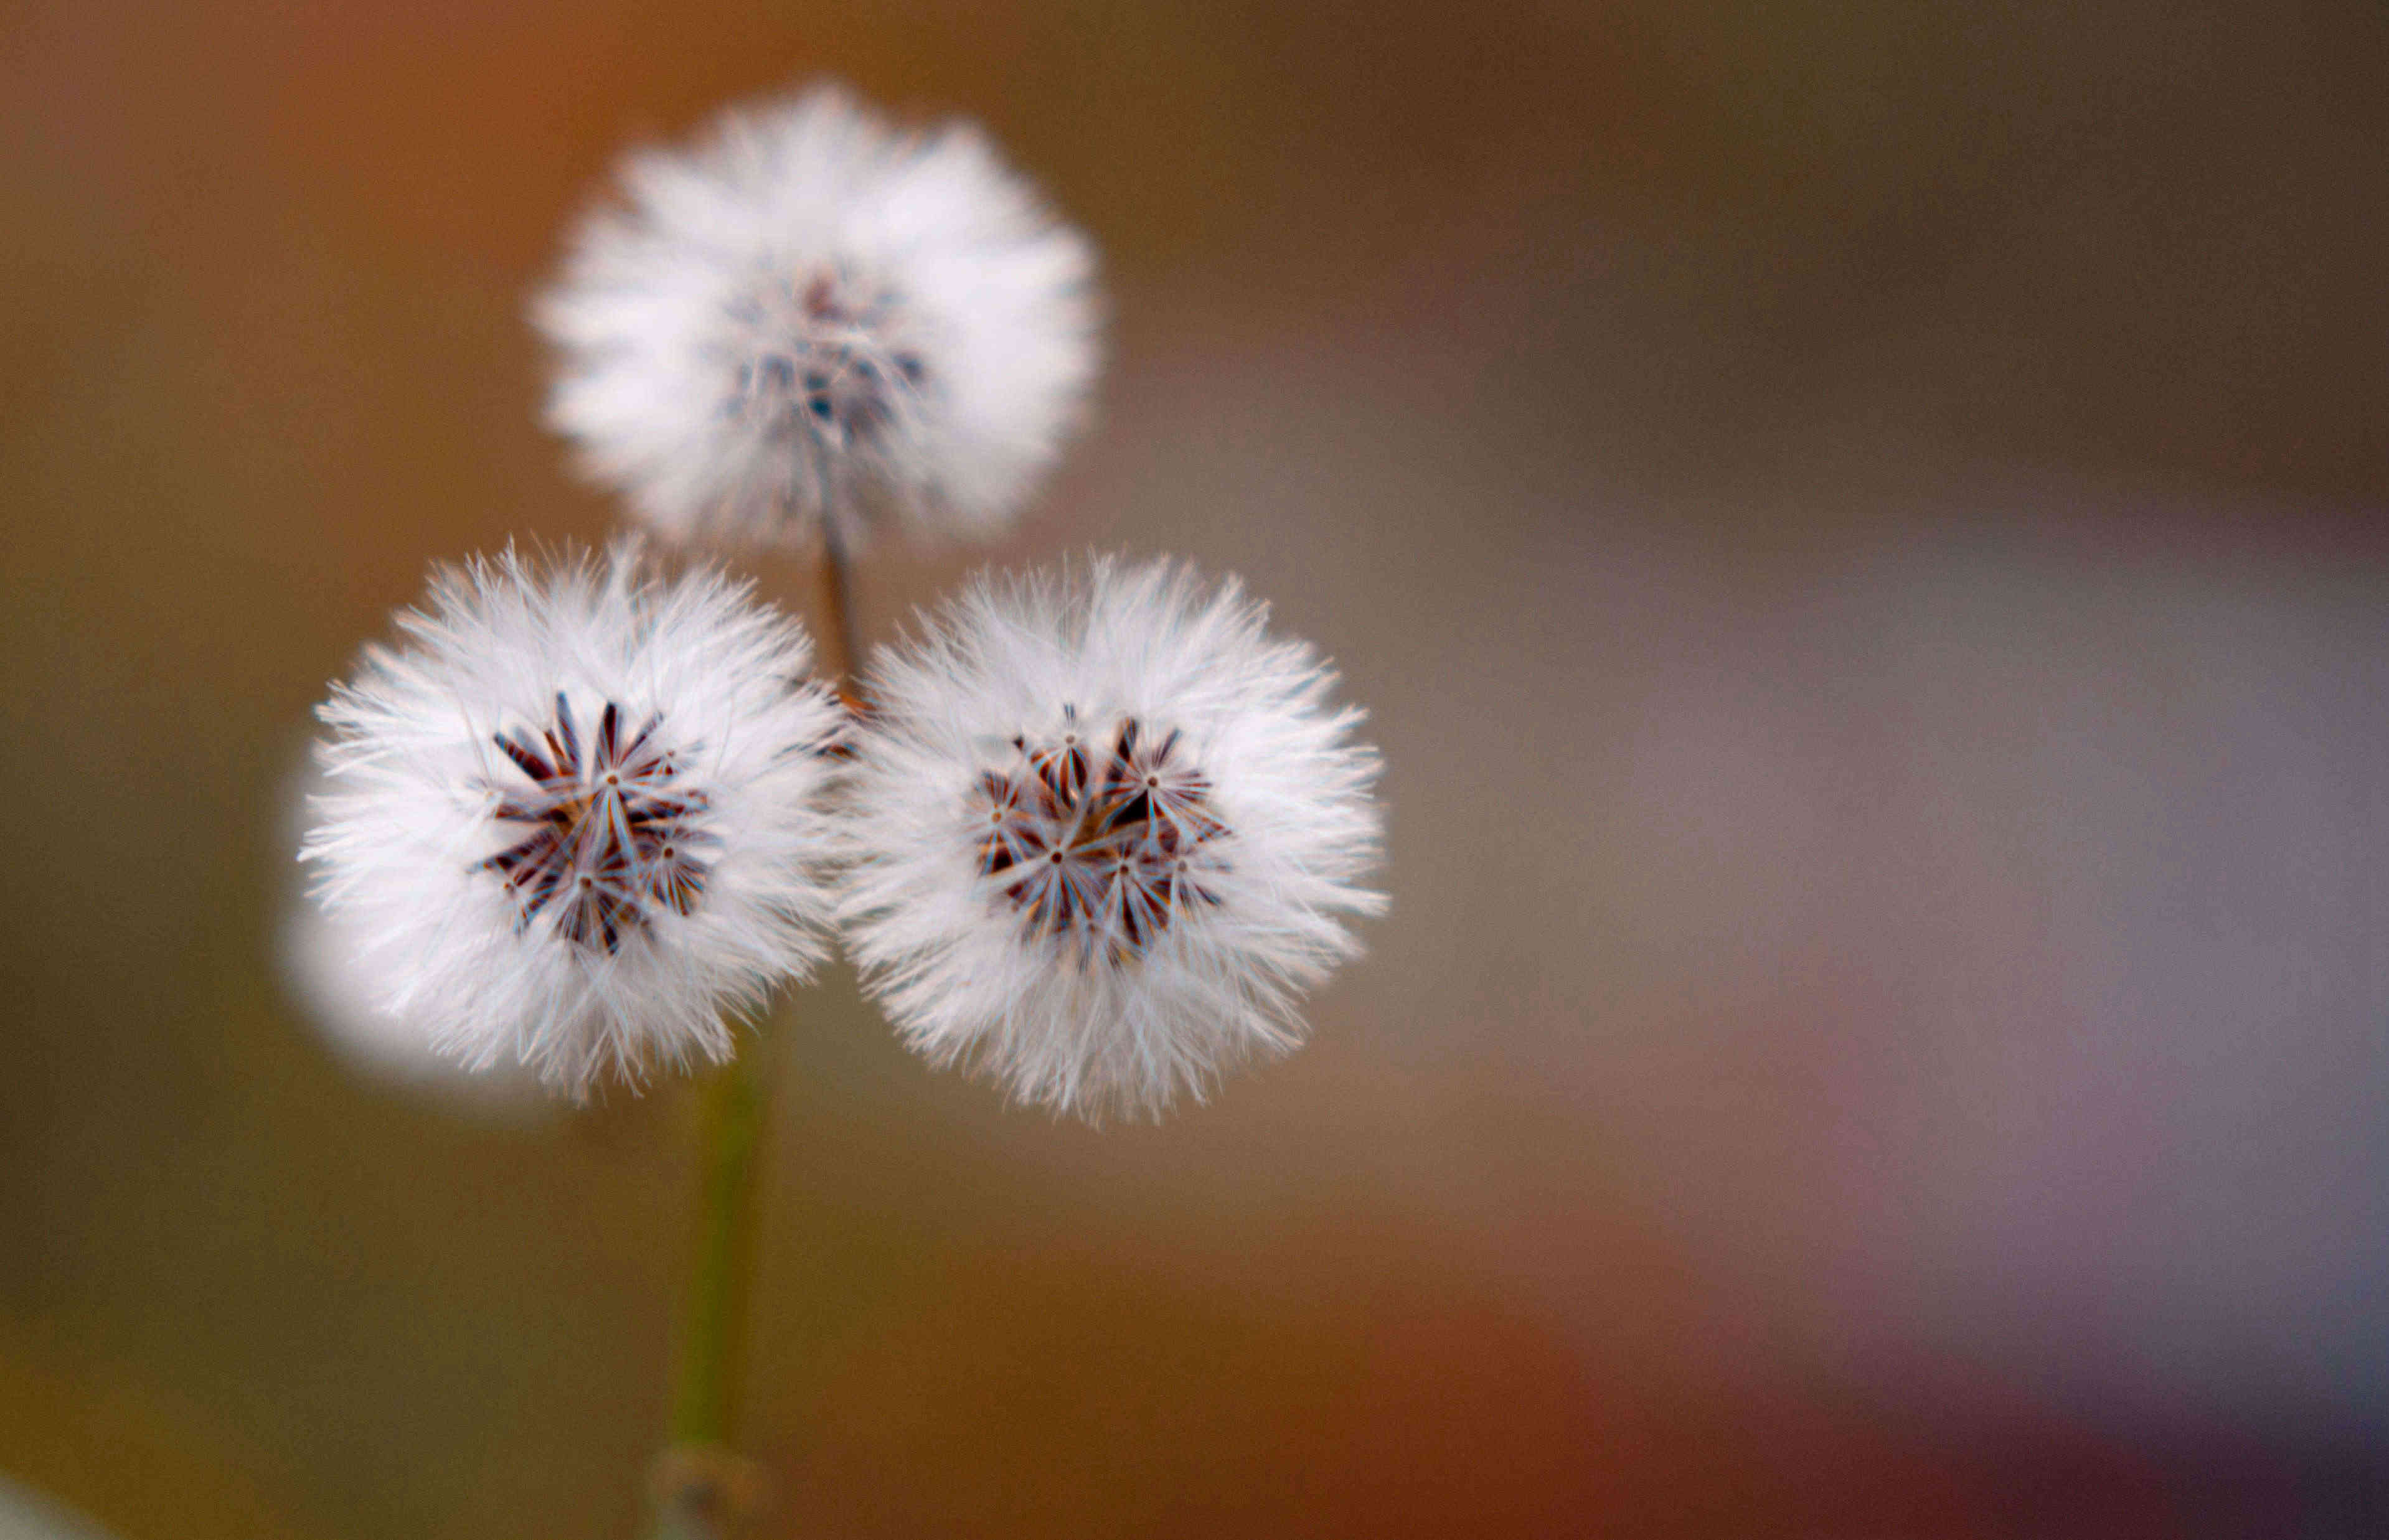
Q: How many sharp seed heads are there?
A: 2